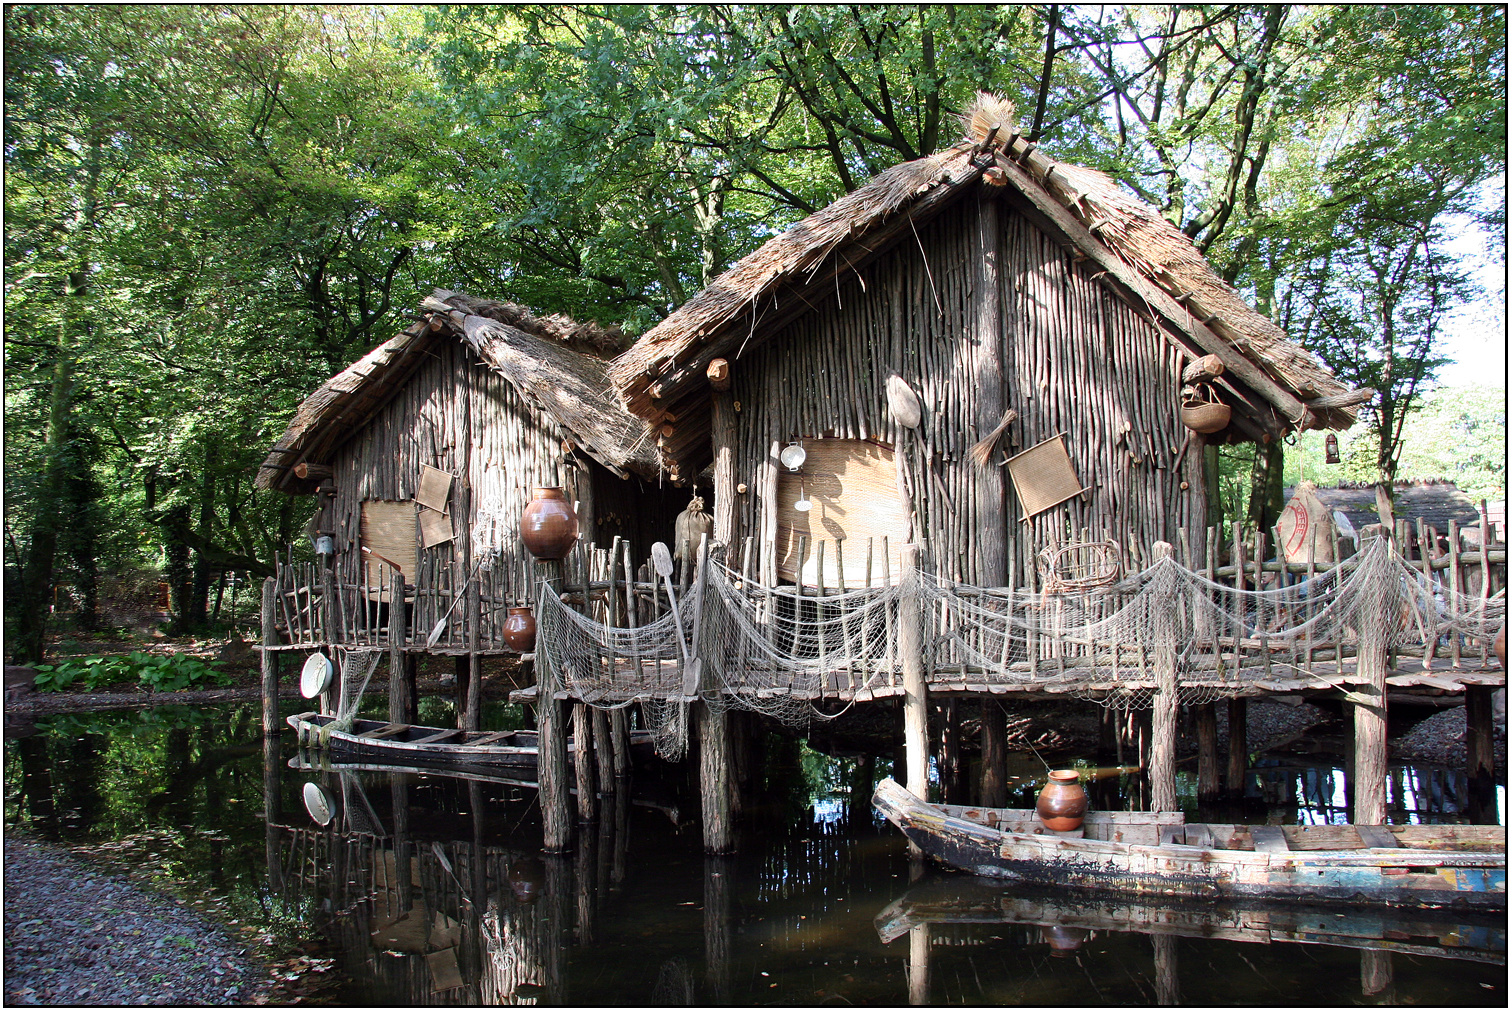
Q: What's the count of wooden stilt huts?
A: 2